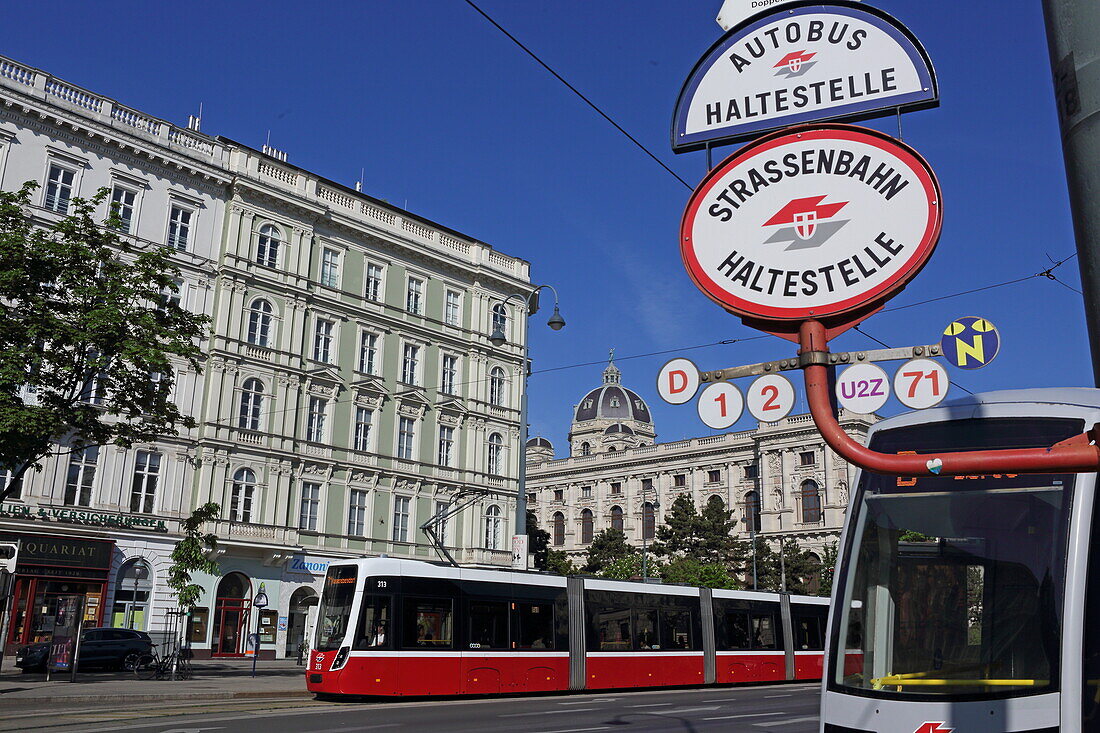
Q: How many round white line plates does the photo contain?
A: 5